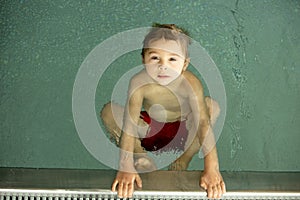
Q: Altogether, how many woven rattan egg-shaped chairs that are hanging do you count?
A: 0